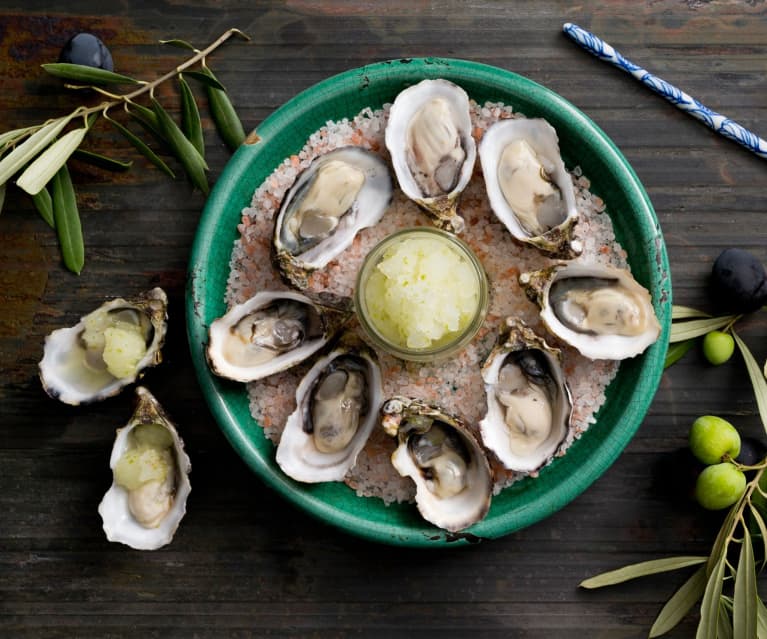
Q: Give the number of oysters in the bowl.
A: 8